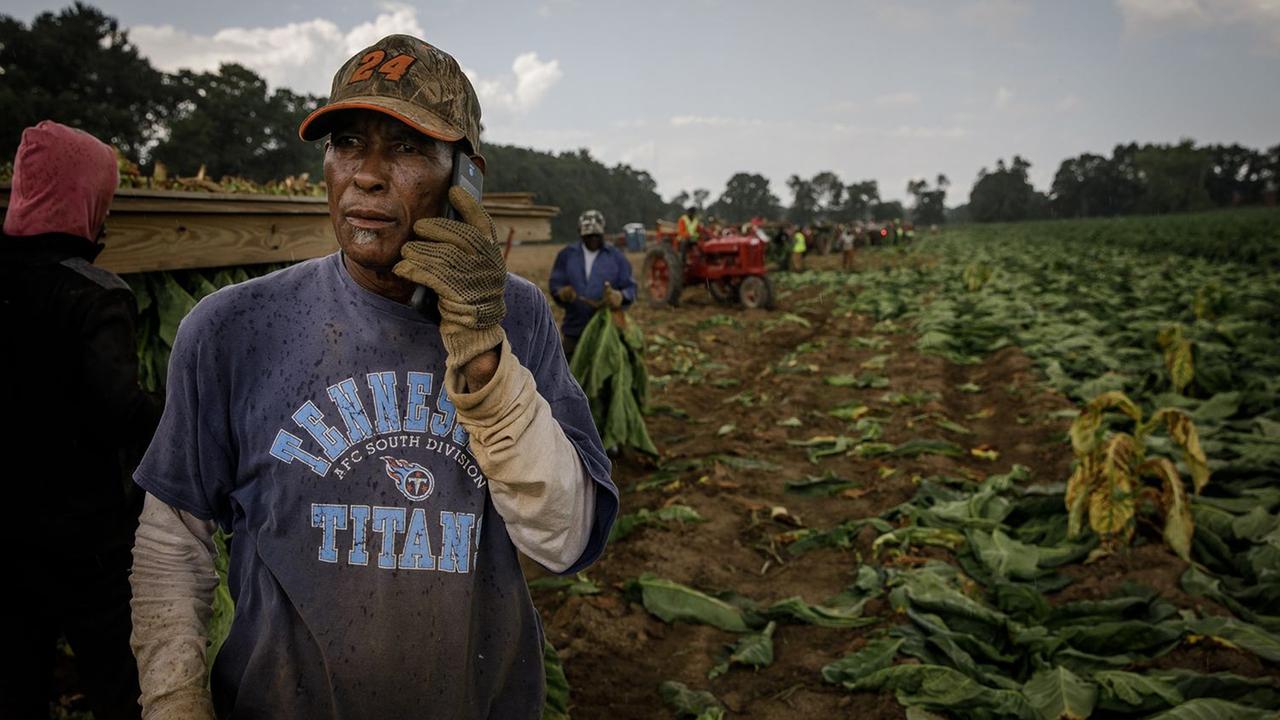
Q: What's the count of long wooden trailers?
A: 1